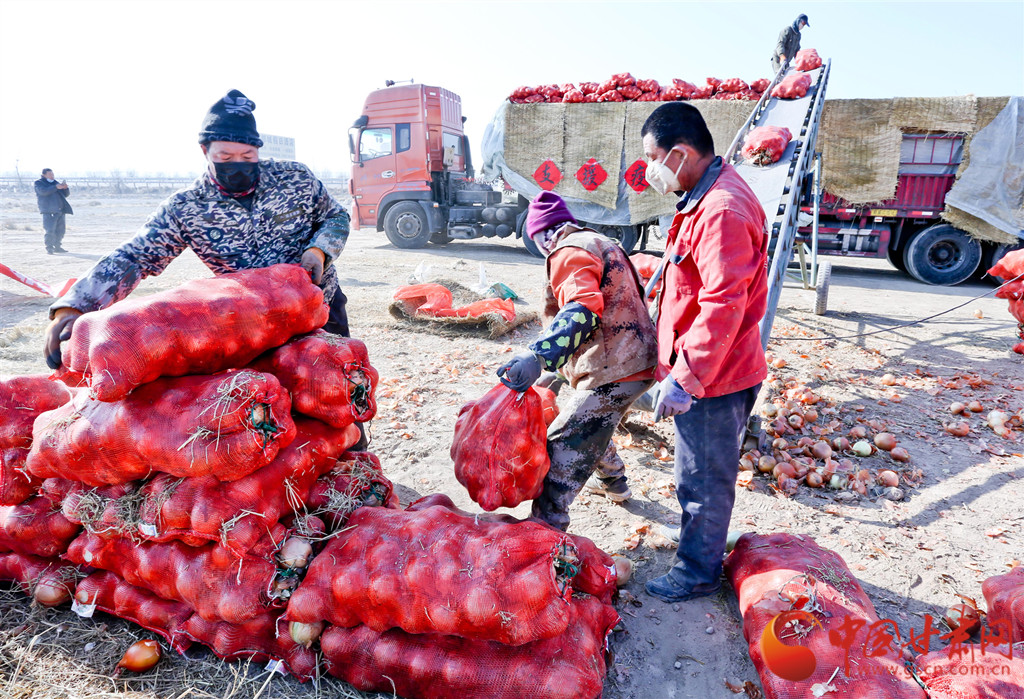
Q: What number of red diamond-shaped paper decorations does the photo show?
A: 3